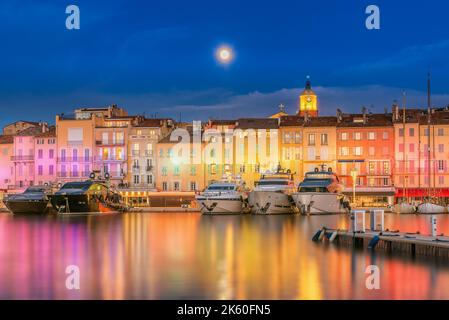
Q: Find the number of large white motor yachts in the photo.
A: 3